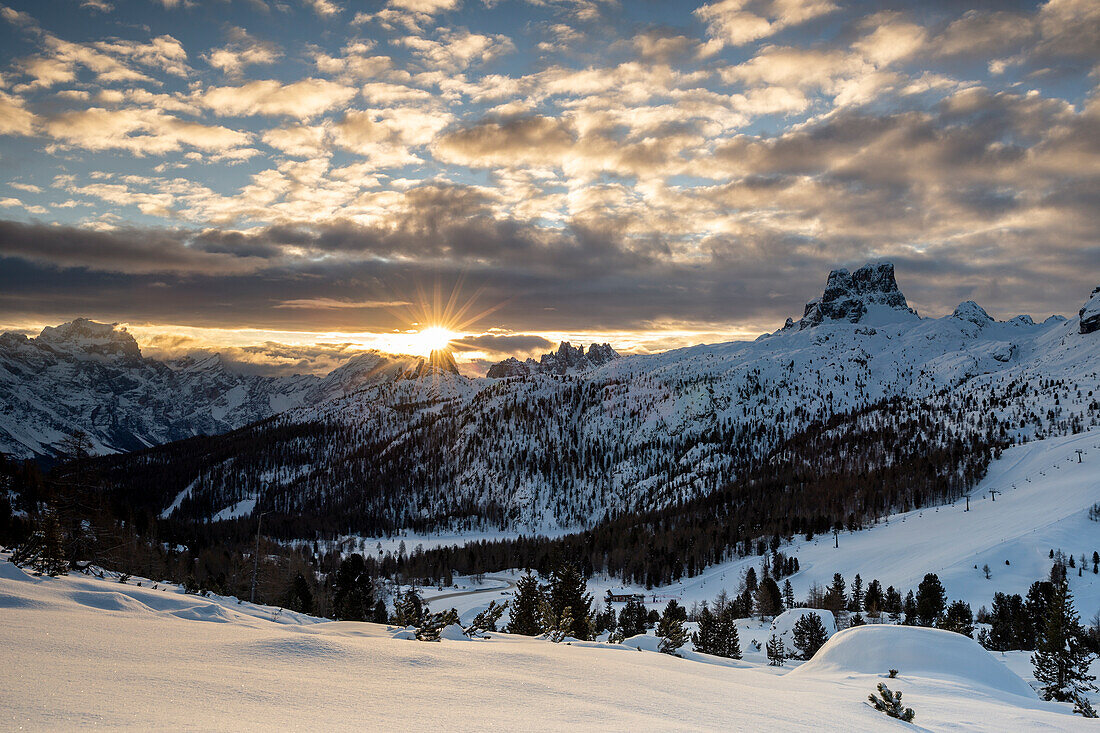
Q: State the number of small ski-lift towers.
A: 4